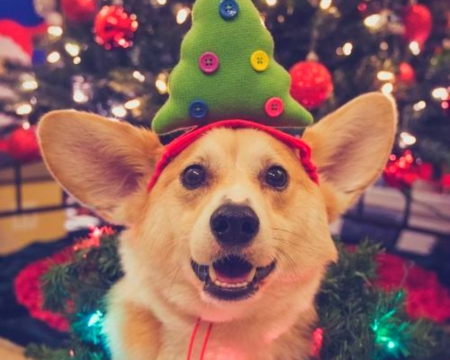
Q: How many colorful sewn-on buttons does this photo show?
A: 5